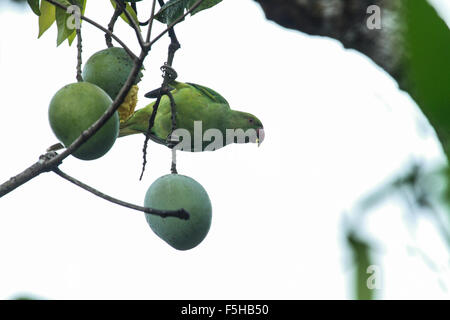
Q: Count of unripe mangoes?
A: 3